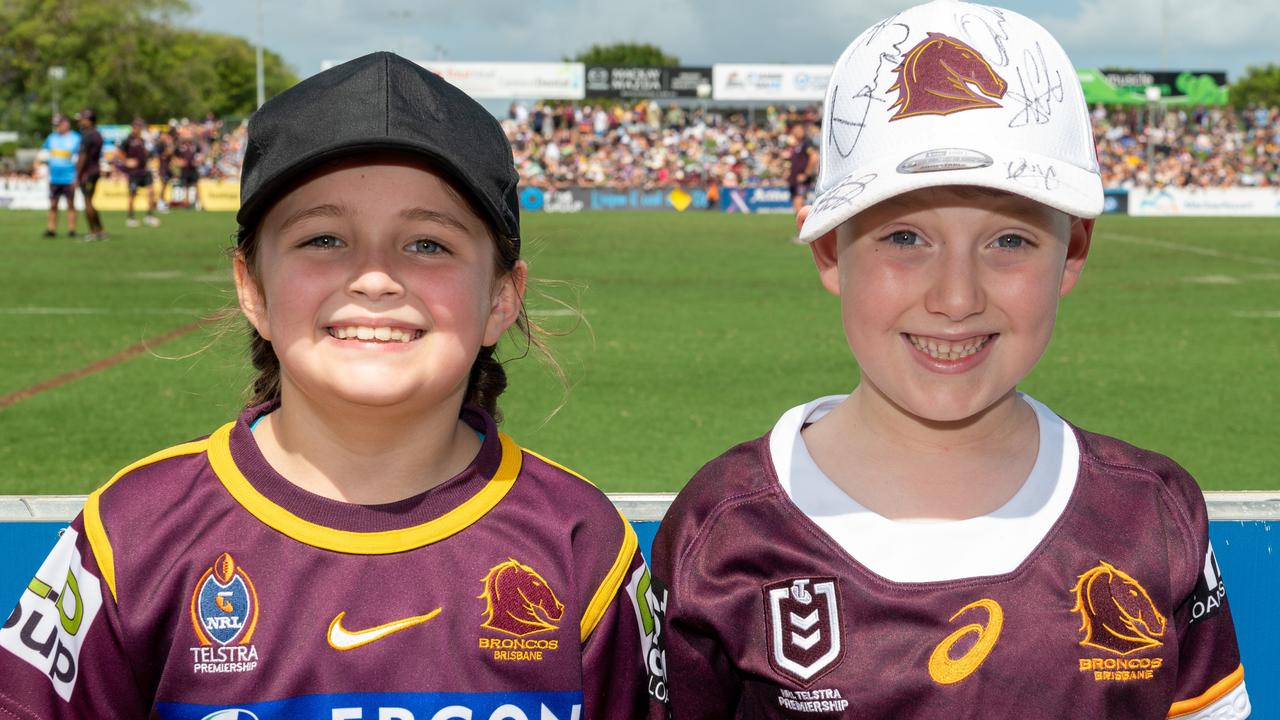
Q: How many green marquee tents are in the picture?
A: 0